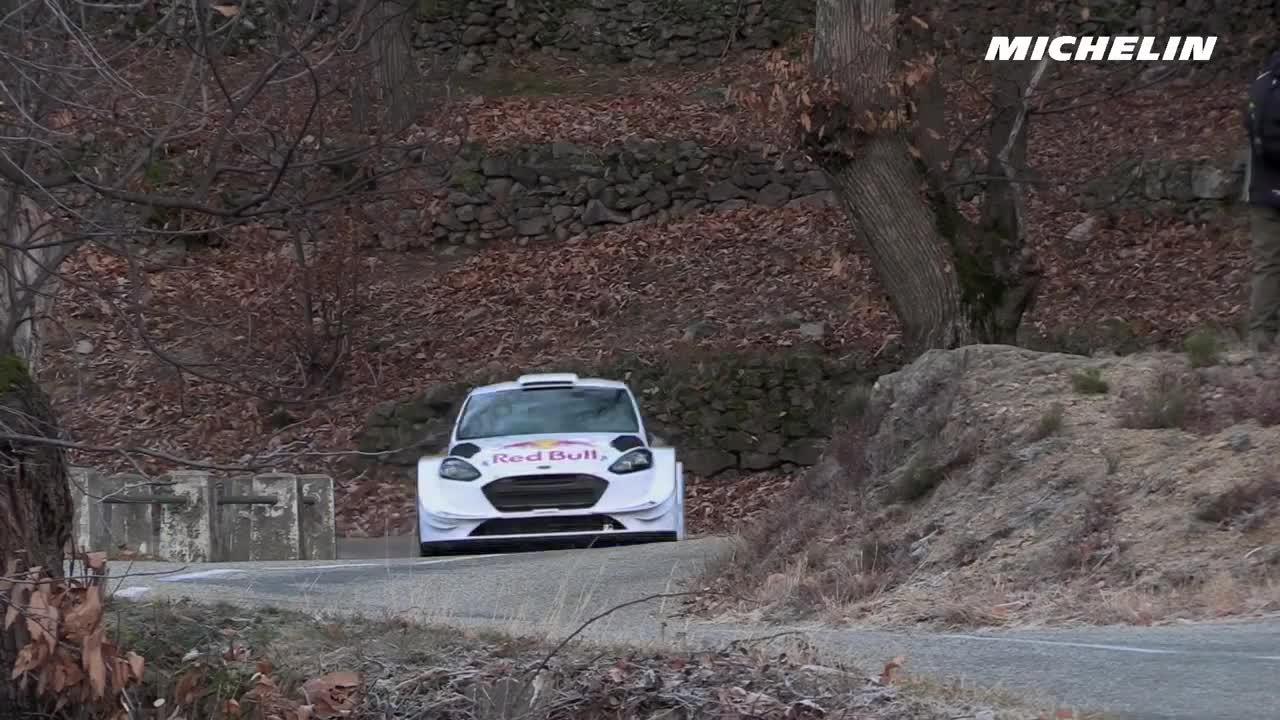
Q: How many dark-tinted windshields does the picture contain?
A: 1